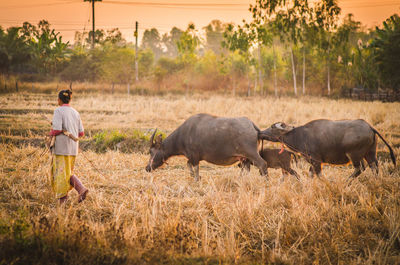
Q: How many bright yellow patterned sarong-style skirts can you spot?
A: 1